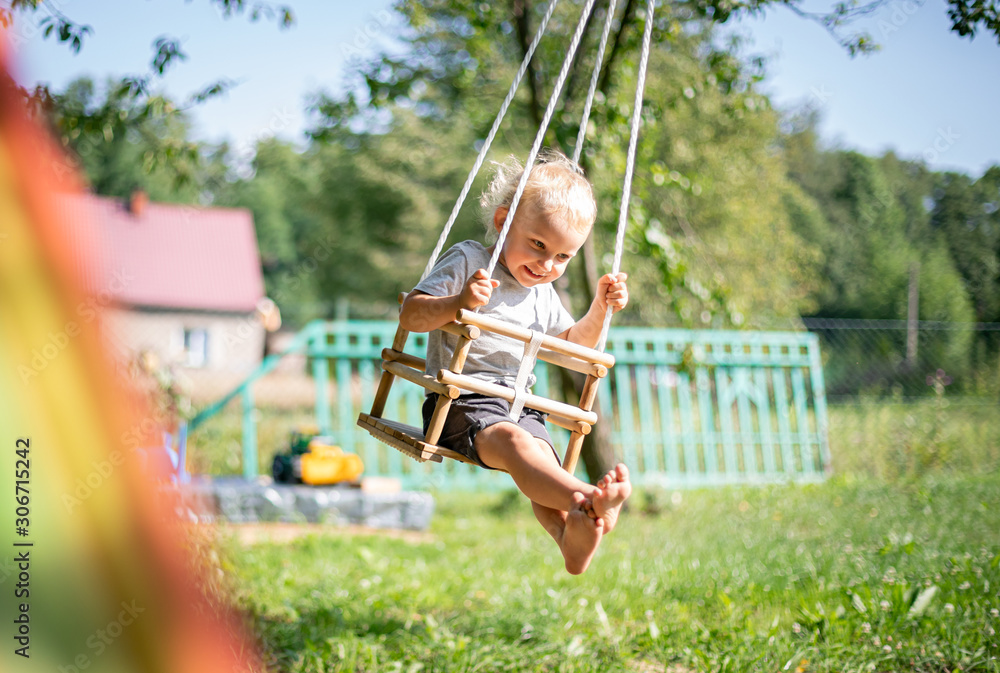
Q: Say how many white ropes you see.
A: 4